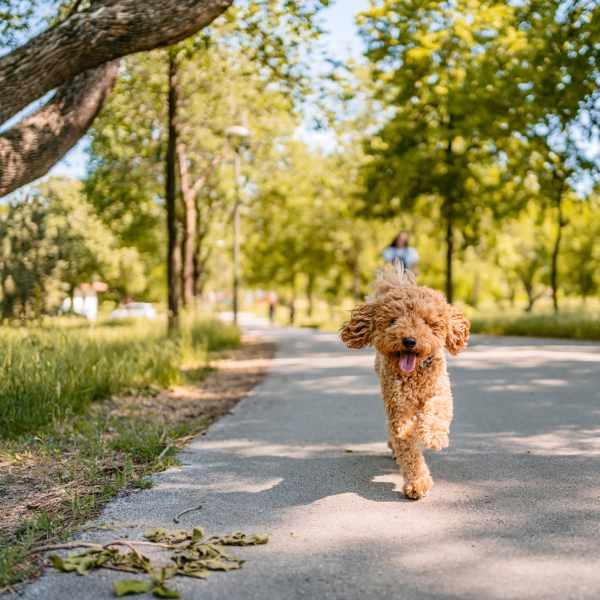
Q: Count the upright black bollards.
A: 0